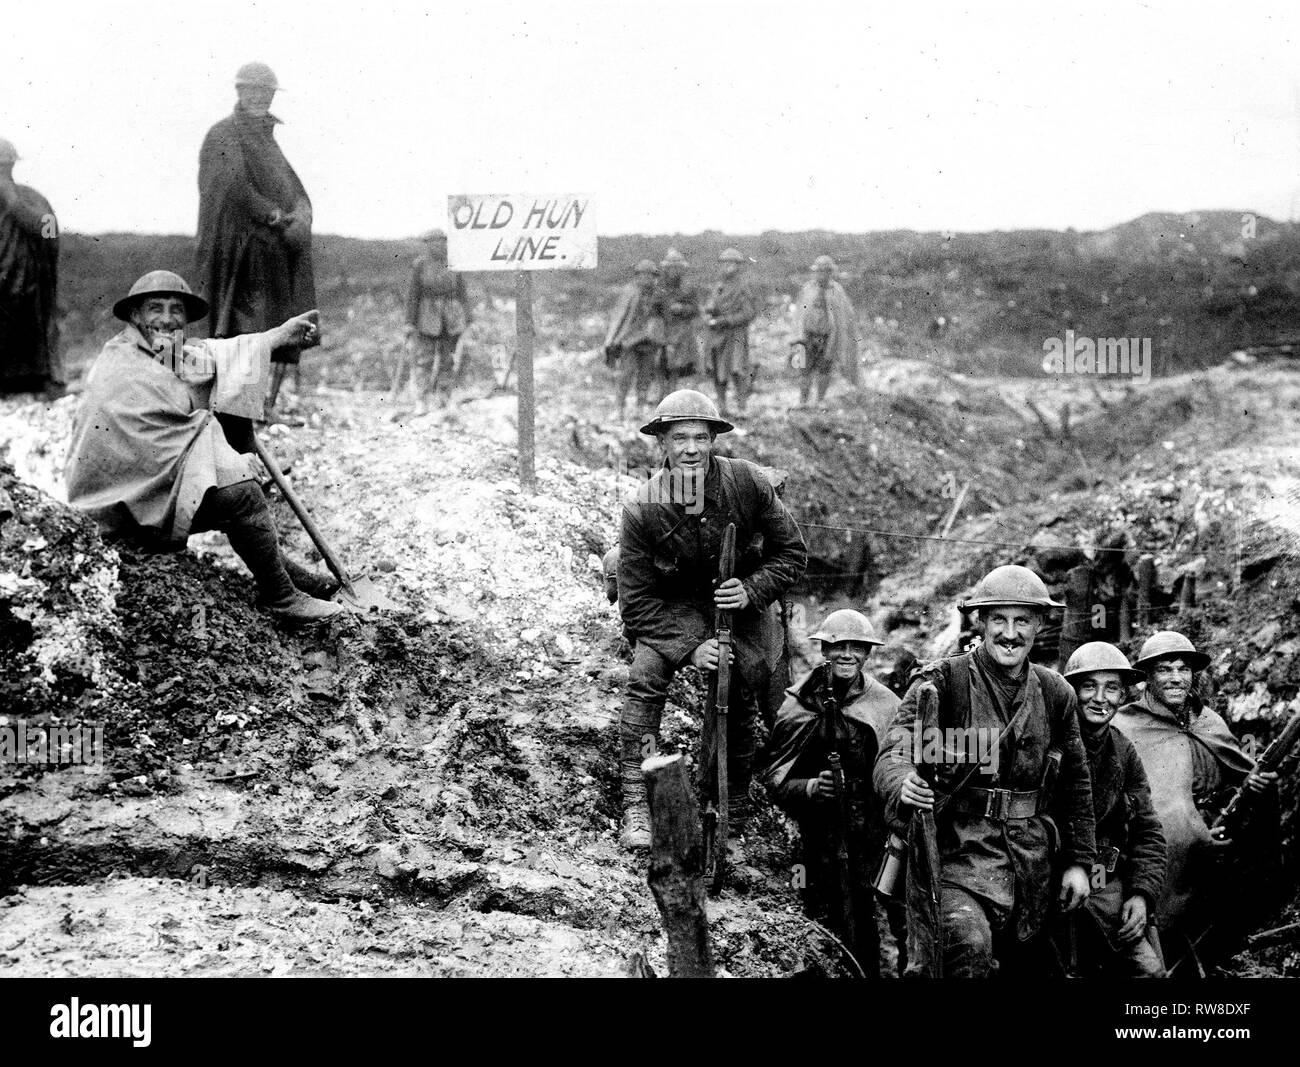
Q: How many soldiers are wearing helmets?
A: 13